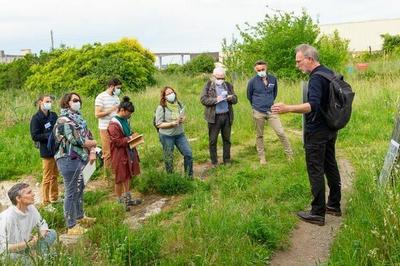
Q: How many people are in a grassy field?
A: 9